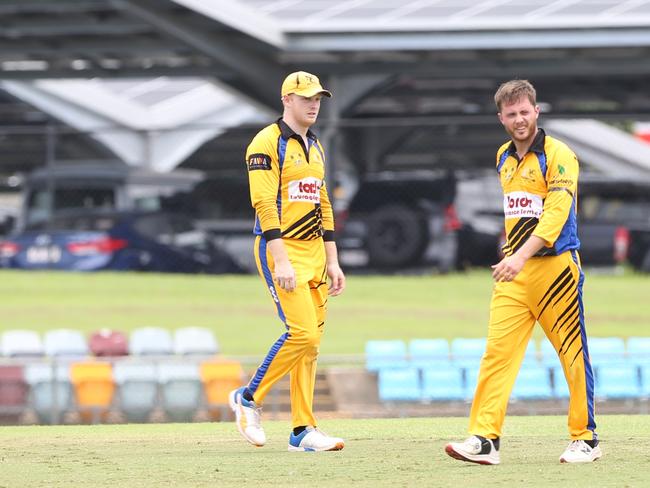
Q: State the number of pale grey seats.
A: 7